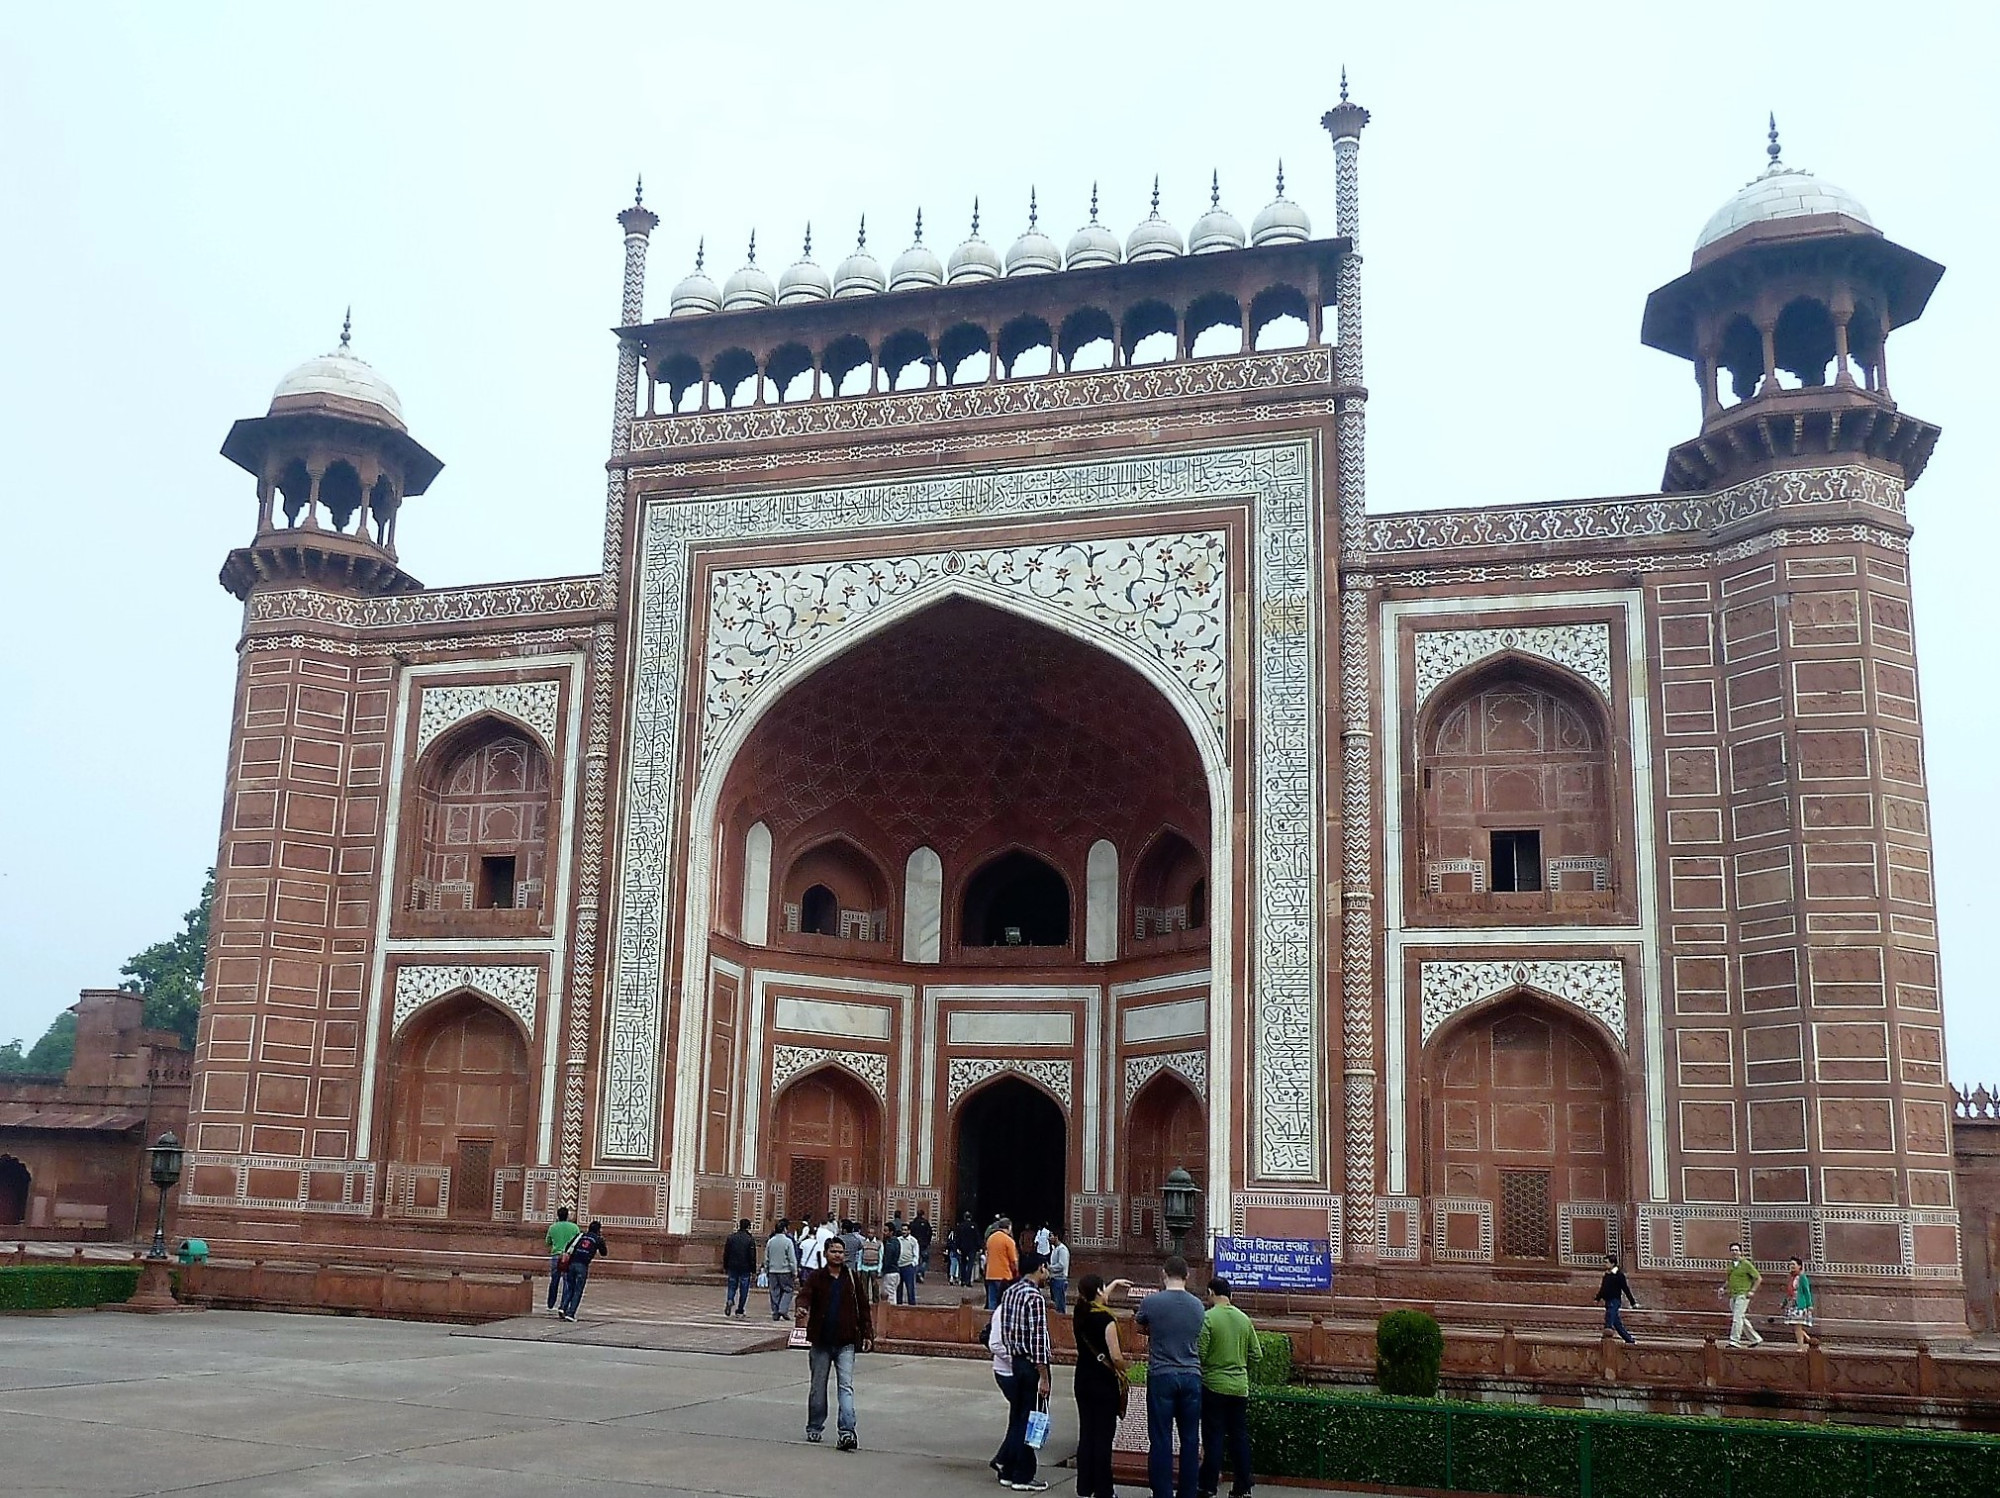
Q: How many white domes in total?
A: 13